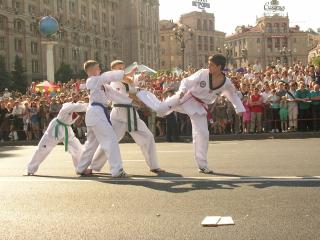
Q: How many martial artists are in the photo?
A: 4